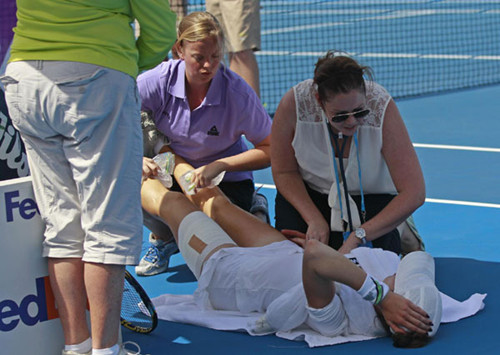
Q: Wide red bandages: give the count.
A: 0